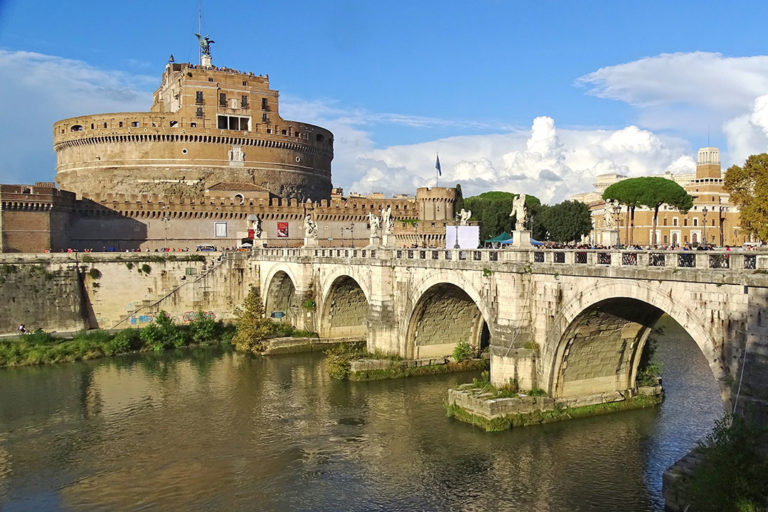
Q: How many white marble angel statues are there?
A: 7